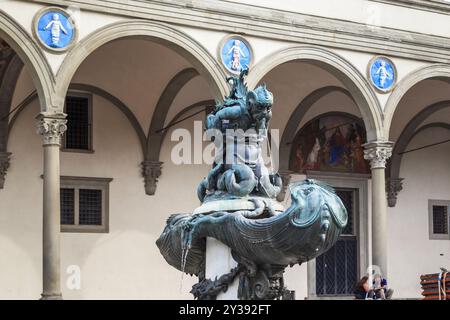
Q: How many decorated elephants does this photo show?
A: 0